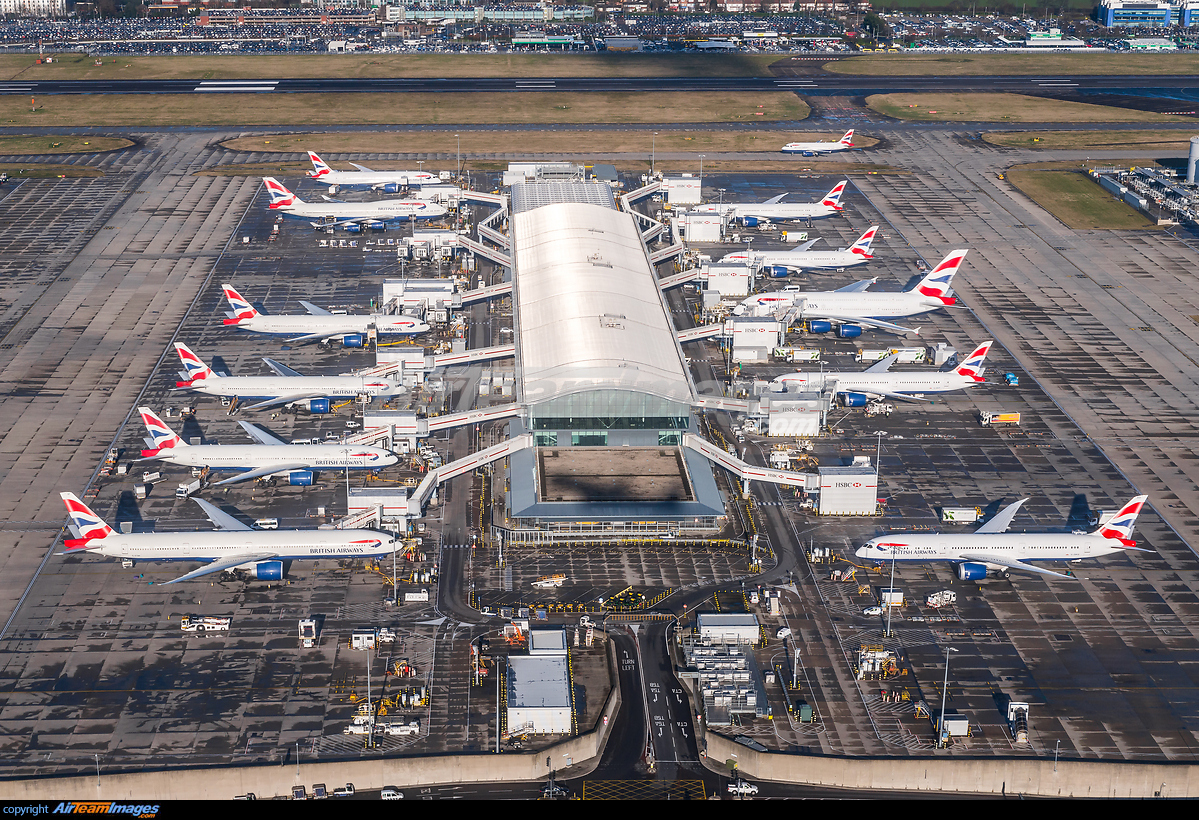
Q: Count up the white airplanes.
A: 12